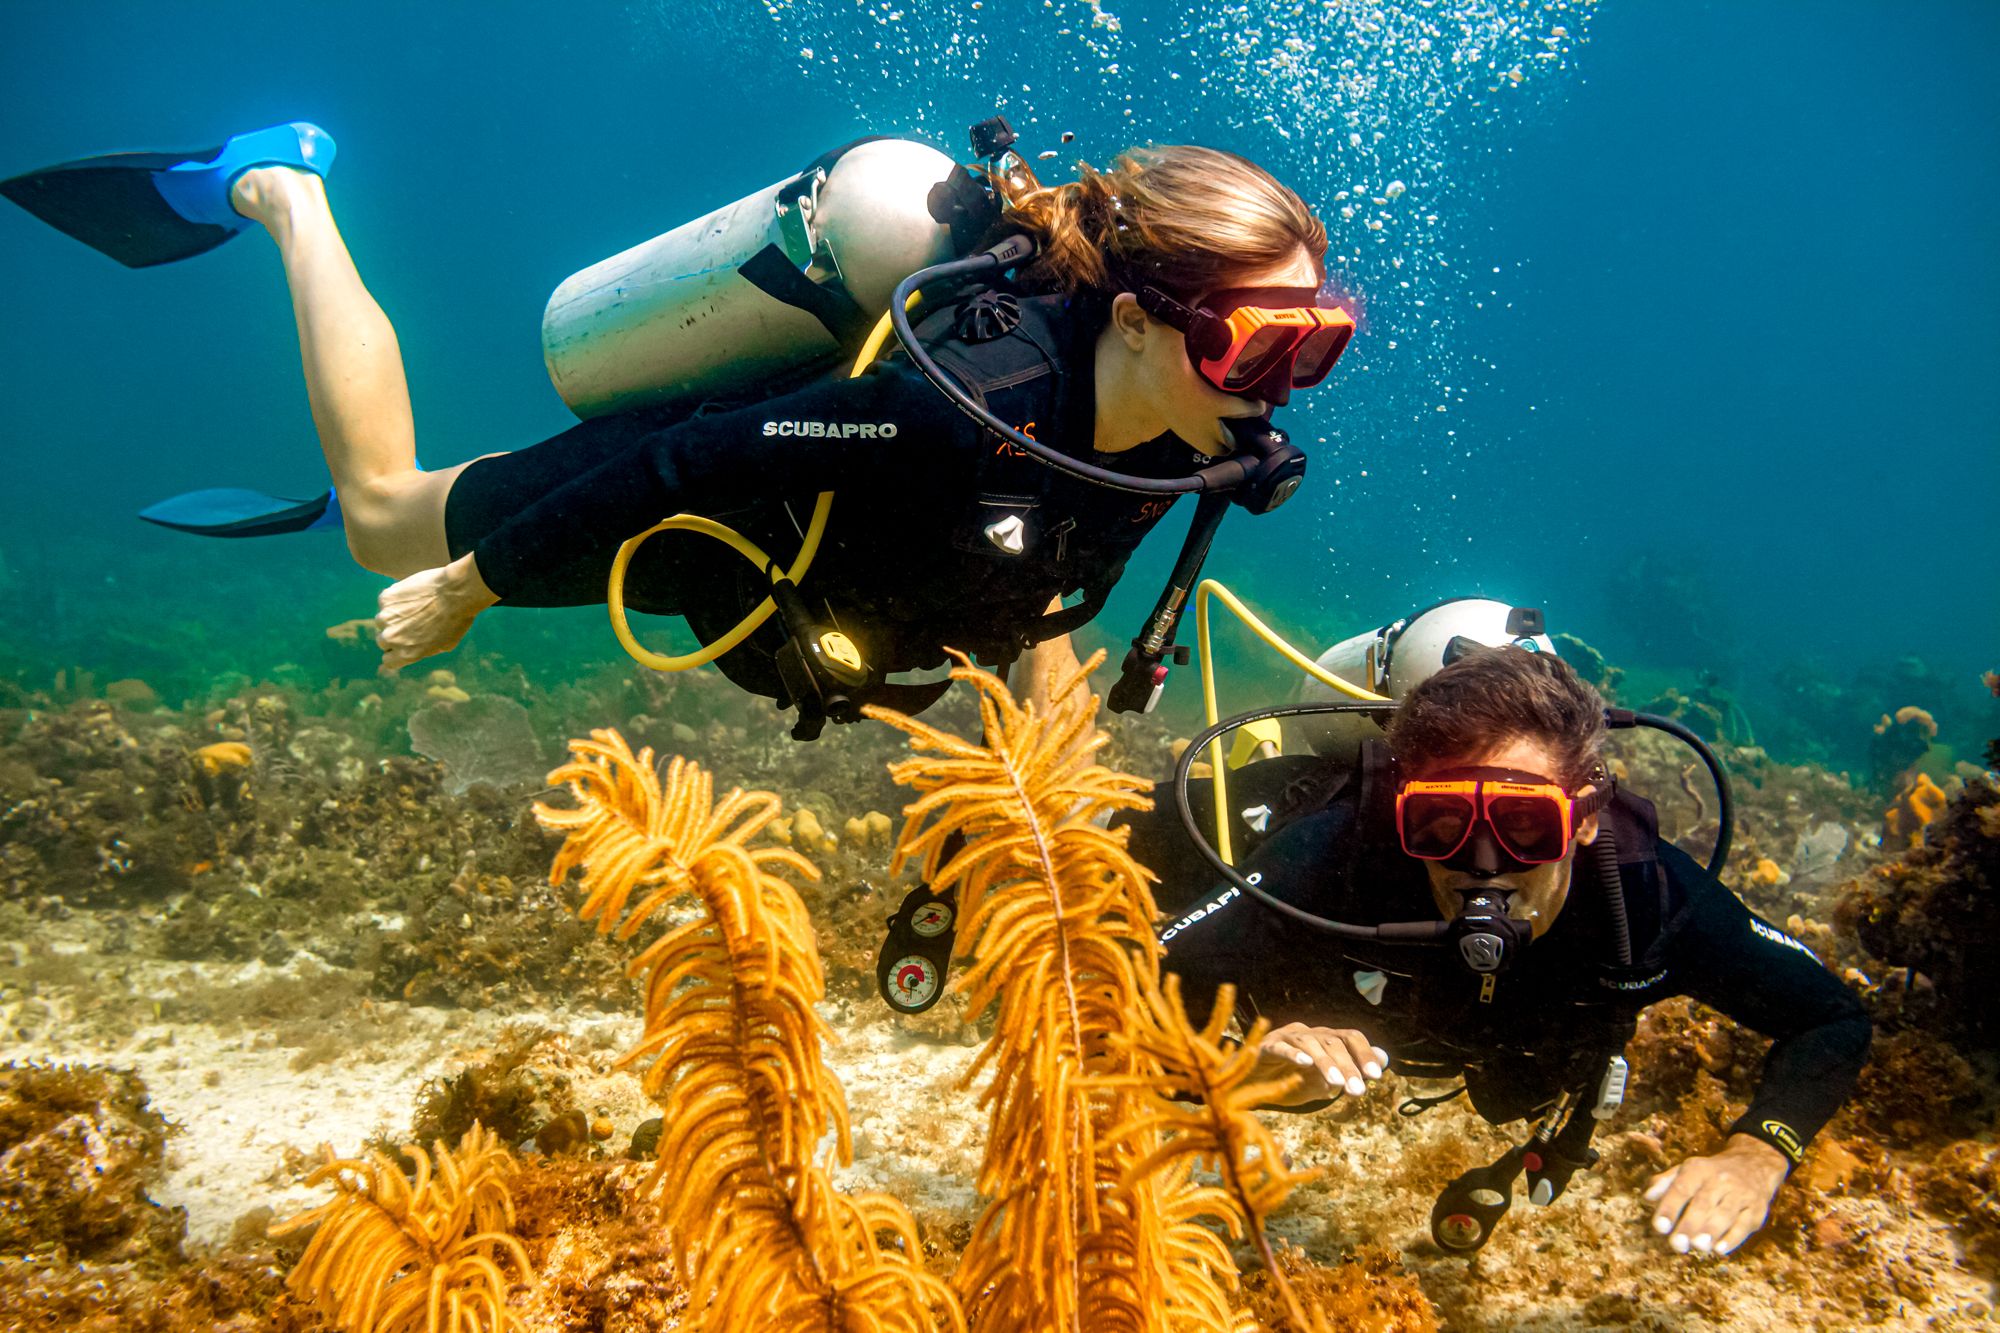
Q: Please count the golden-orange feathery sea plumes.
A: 4